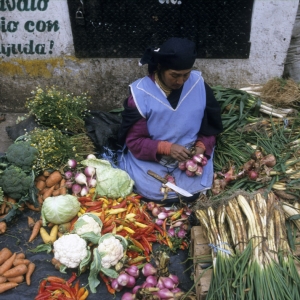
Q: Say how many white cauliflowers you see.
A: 3